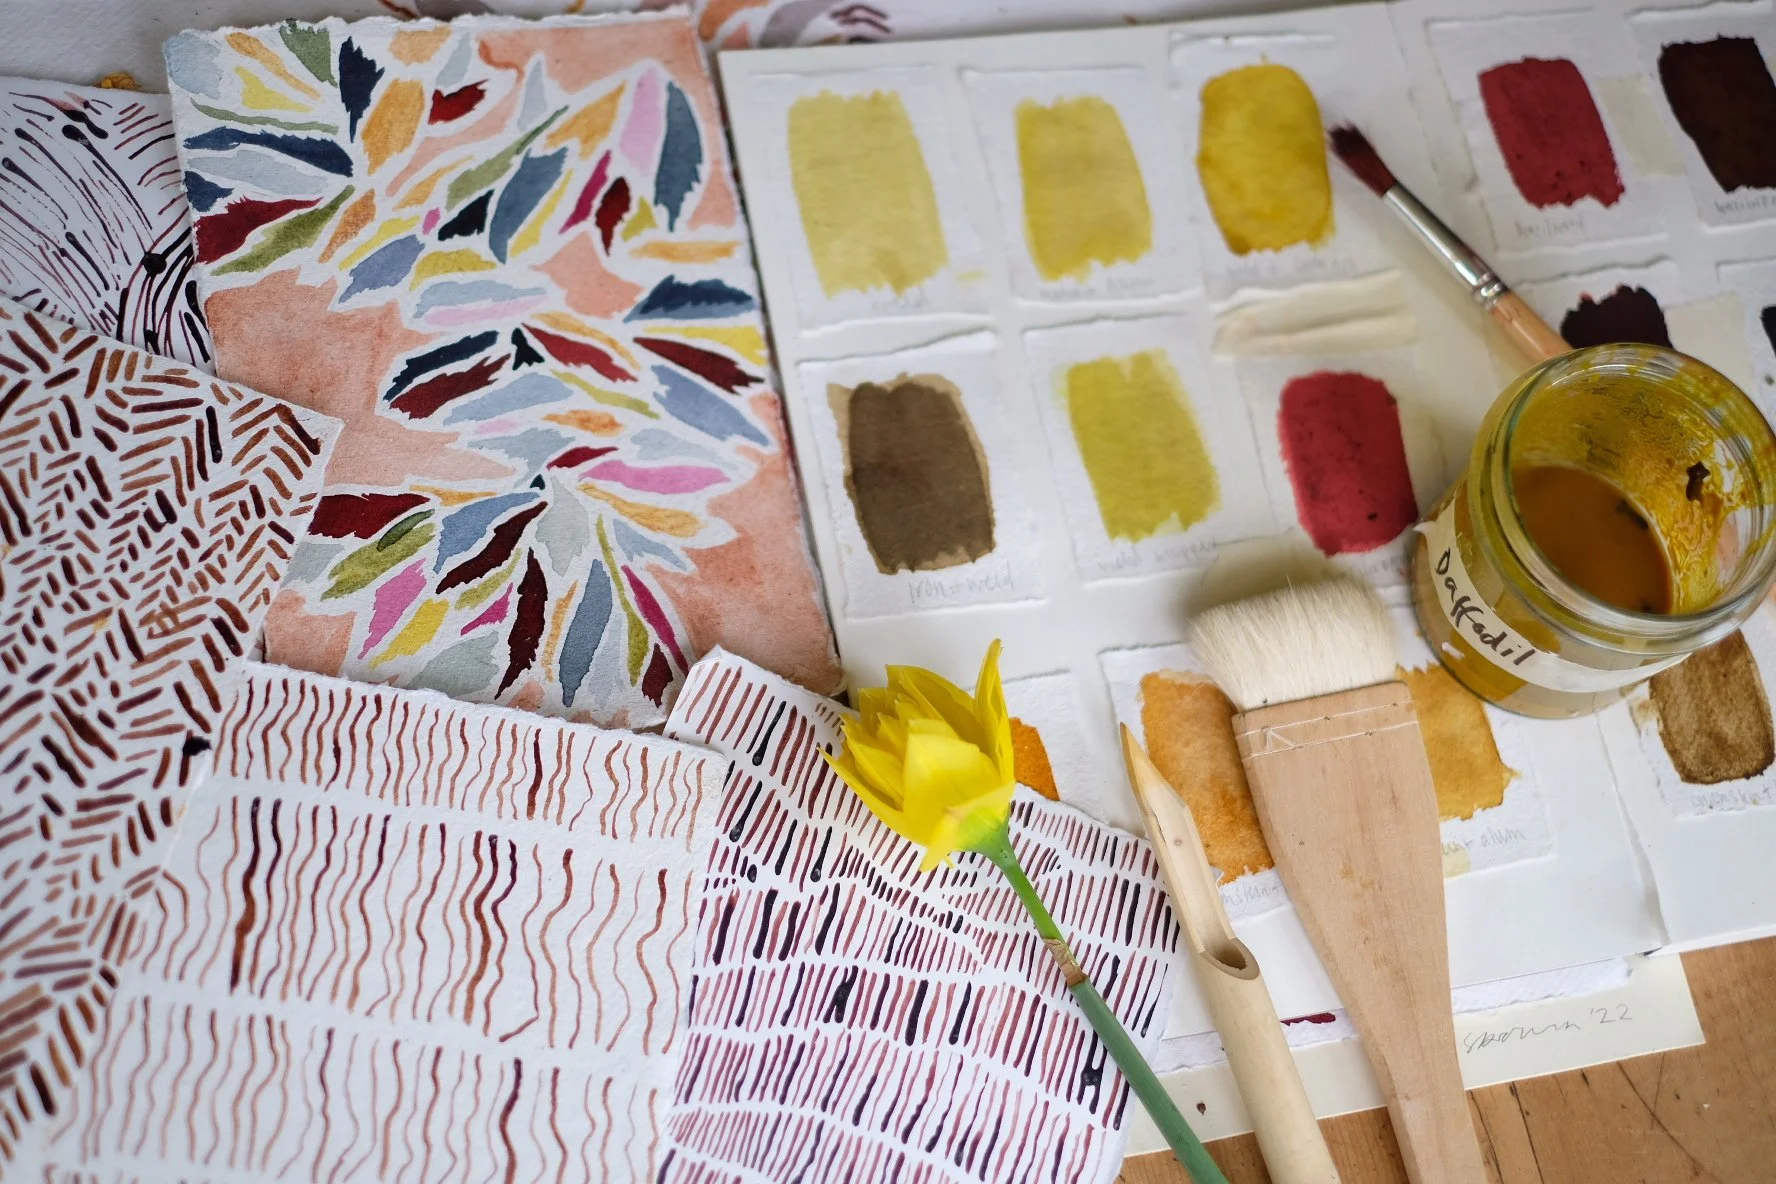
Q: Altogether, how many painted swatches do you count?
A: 14